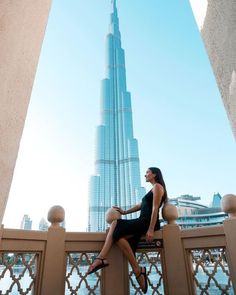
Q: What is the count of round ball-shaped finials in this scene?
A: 4